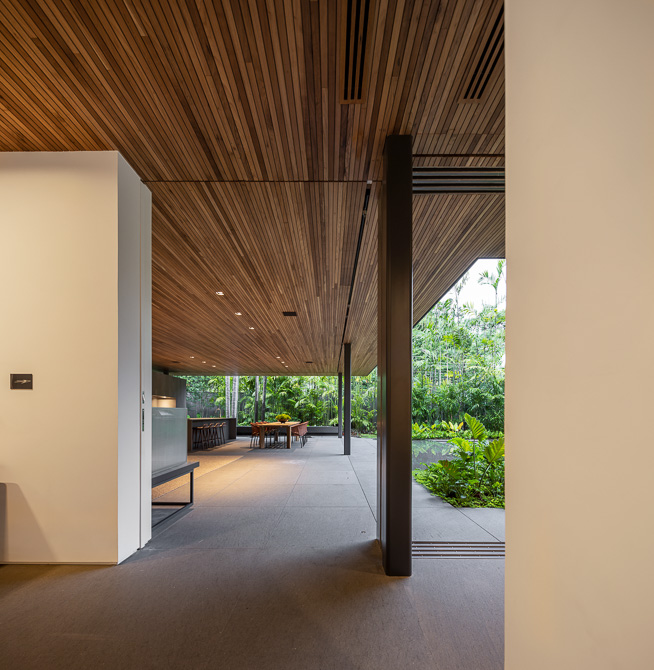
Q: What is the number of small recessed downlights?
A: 9